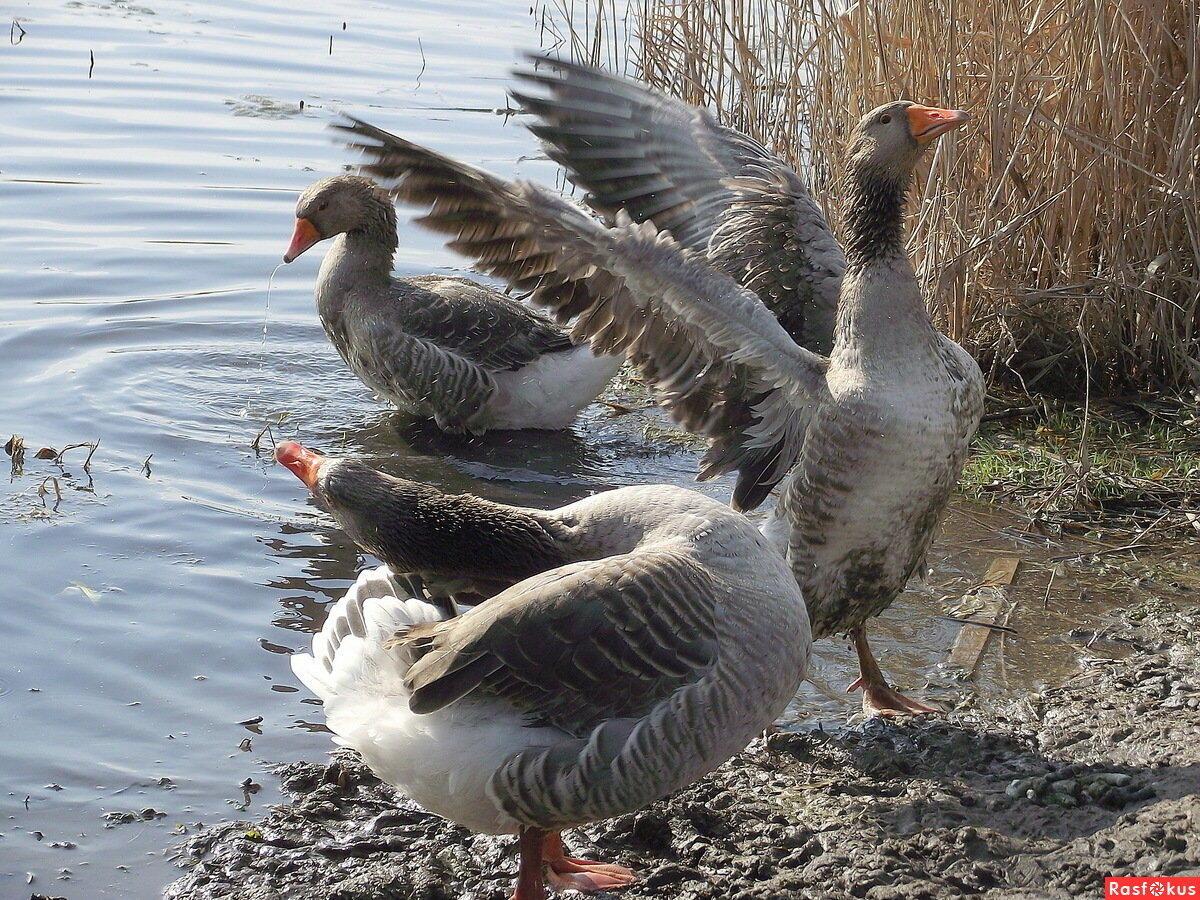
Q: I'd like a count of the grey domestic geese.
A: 3